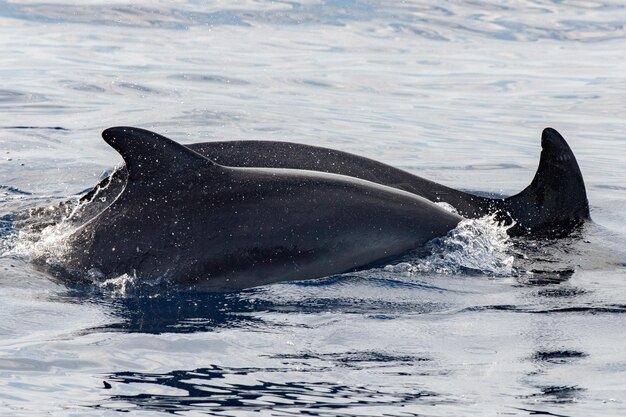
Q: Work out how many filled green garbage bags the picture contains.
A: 0